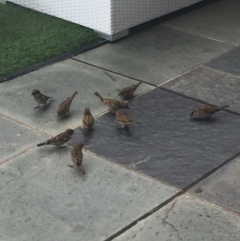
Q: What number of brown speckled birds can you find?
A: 9